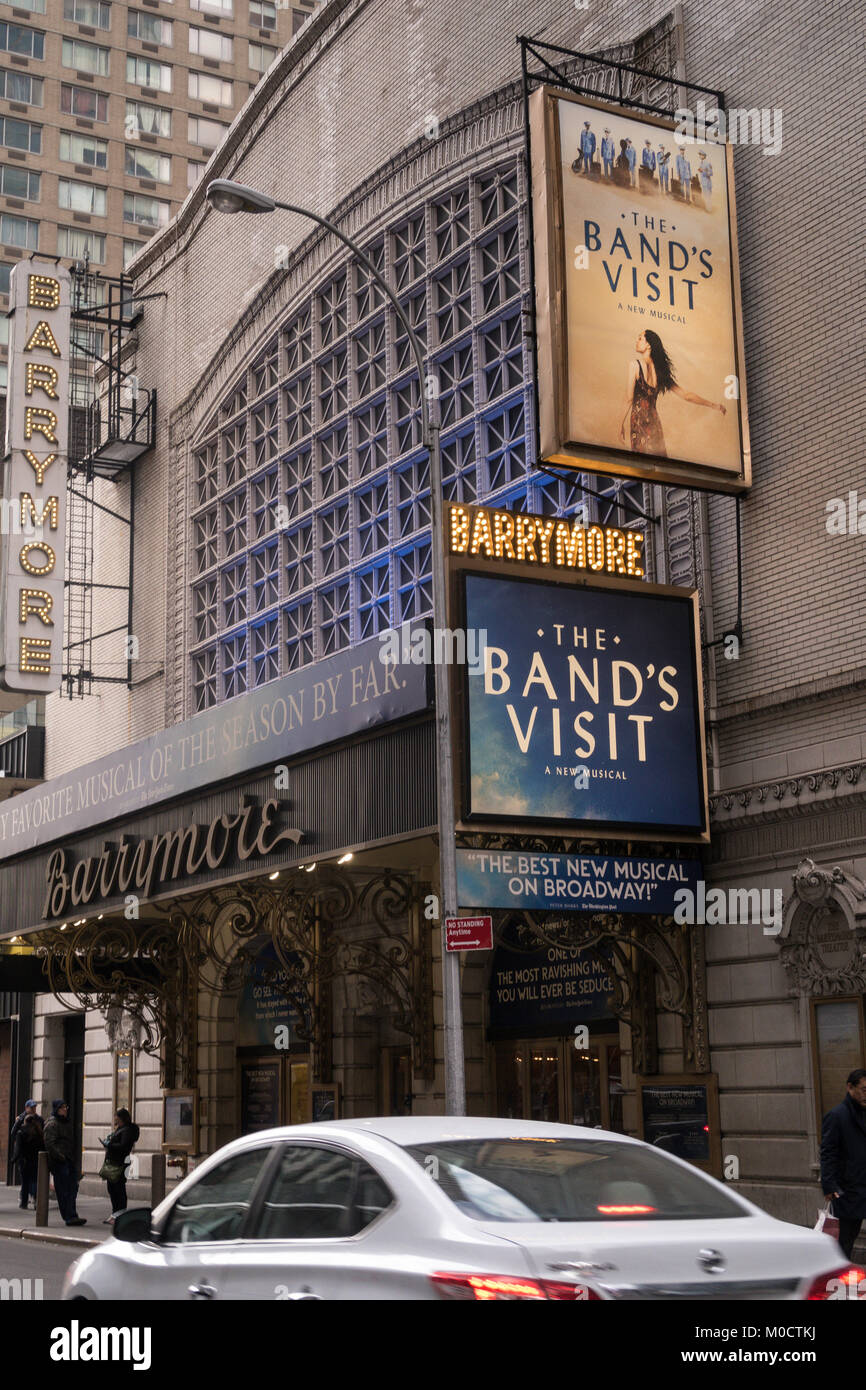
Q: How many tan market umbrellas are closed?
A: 0